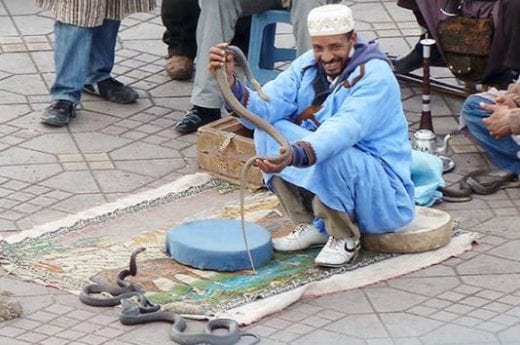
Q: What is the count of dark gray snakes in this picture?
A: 2